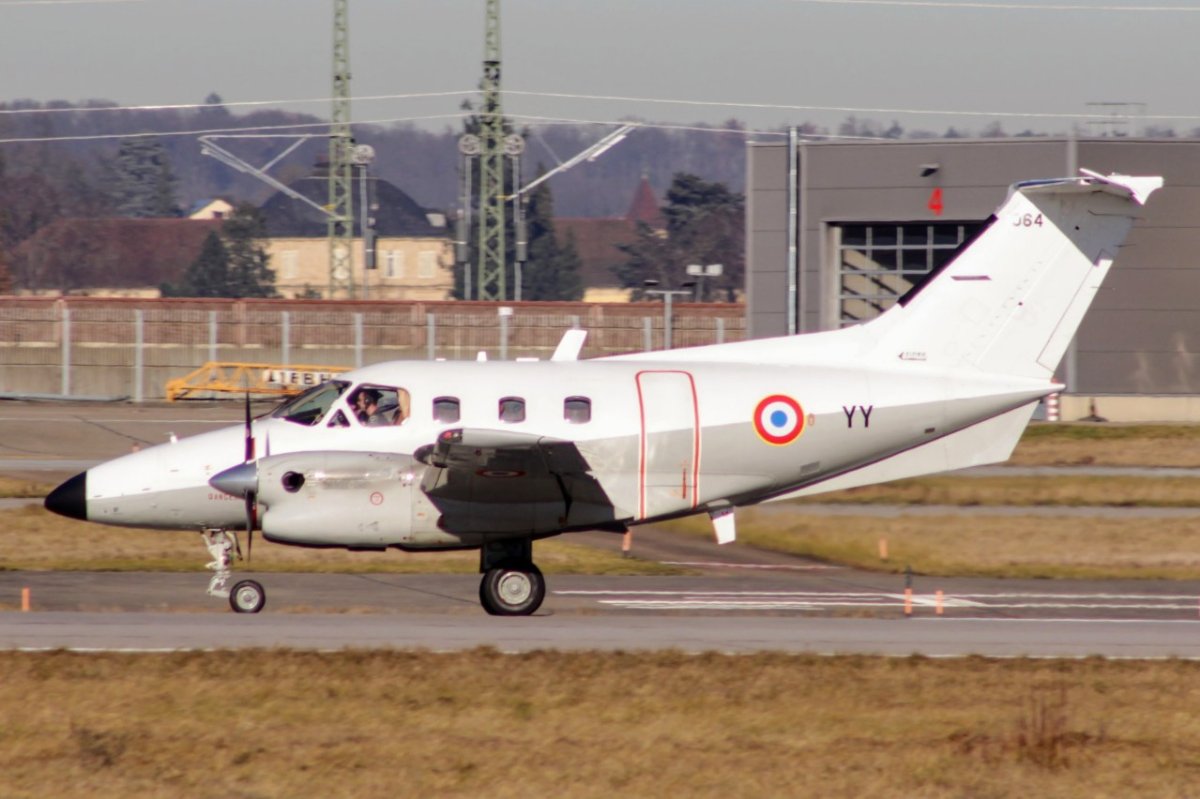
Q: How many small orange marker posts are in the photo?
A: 5